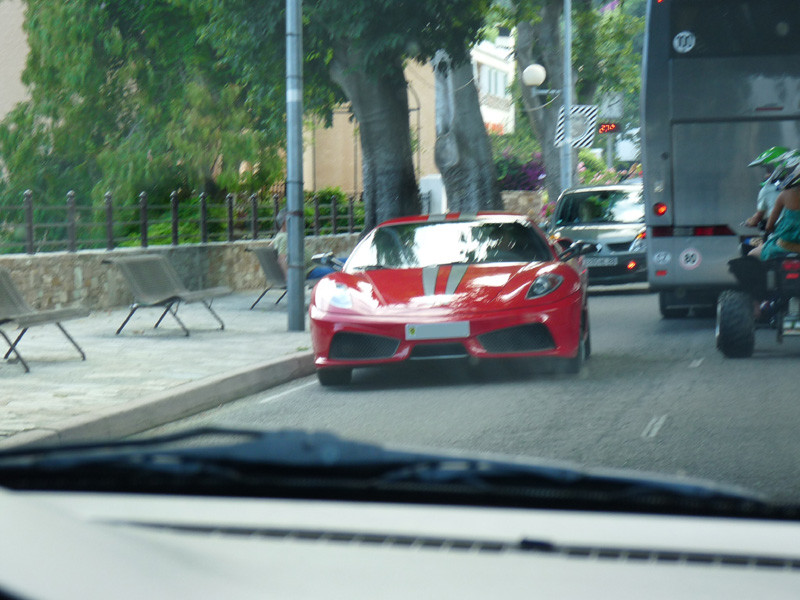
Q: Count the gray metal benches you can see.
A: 3